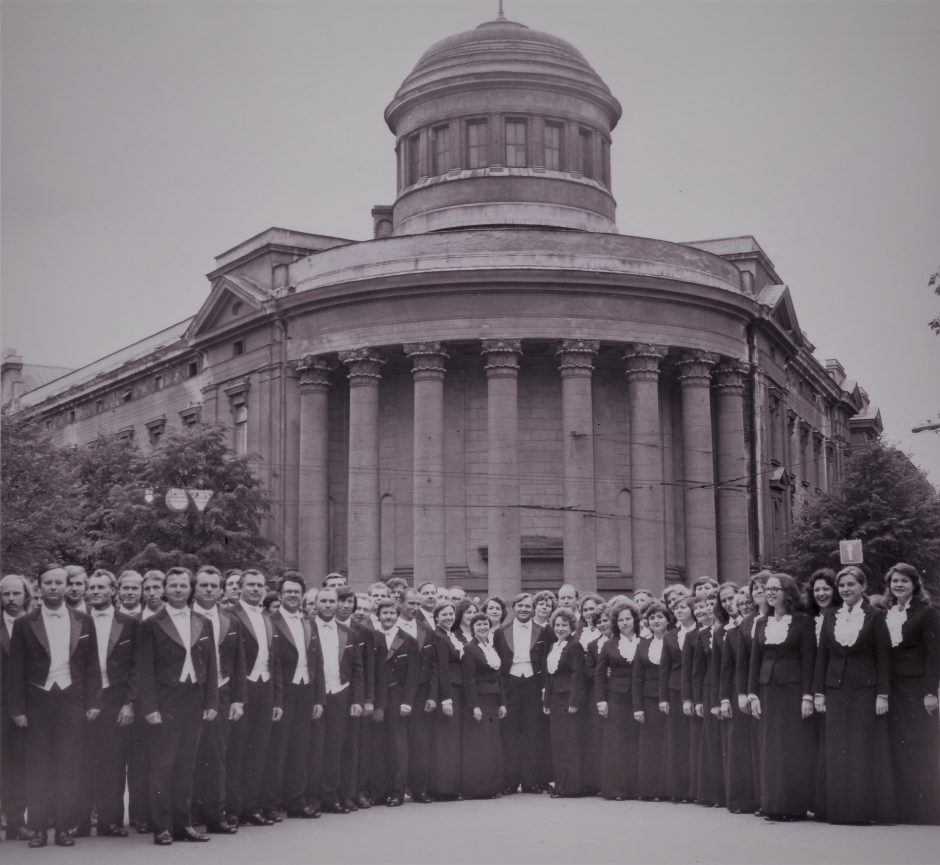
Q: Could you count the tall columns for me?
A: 8